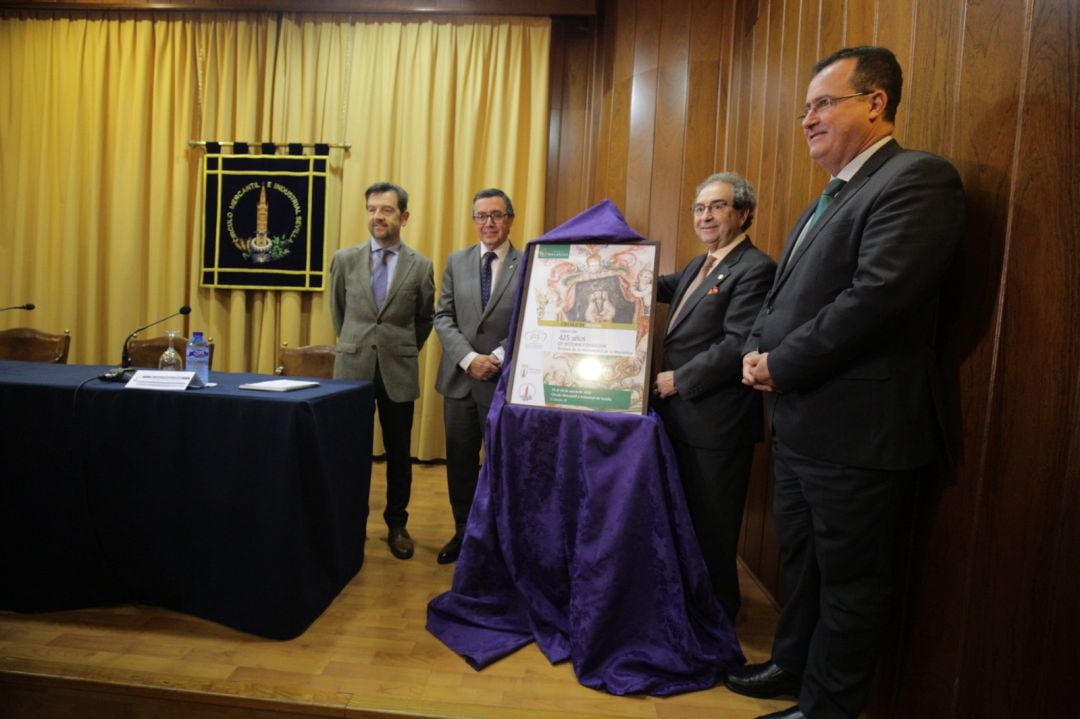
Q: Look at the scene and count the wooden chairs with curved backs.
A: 3